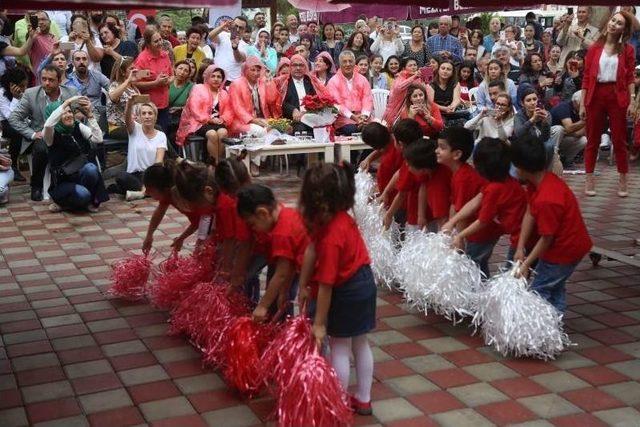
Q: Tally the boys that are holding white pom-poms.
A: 6